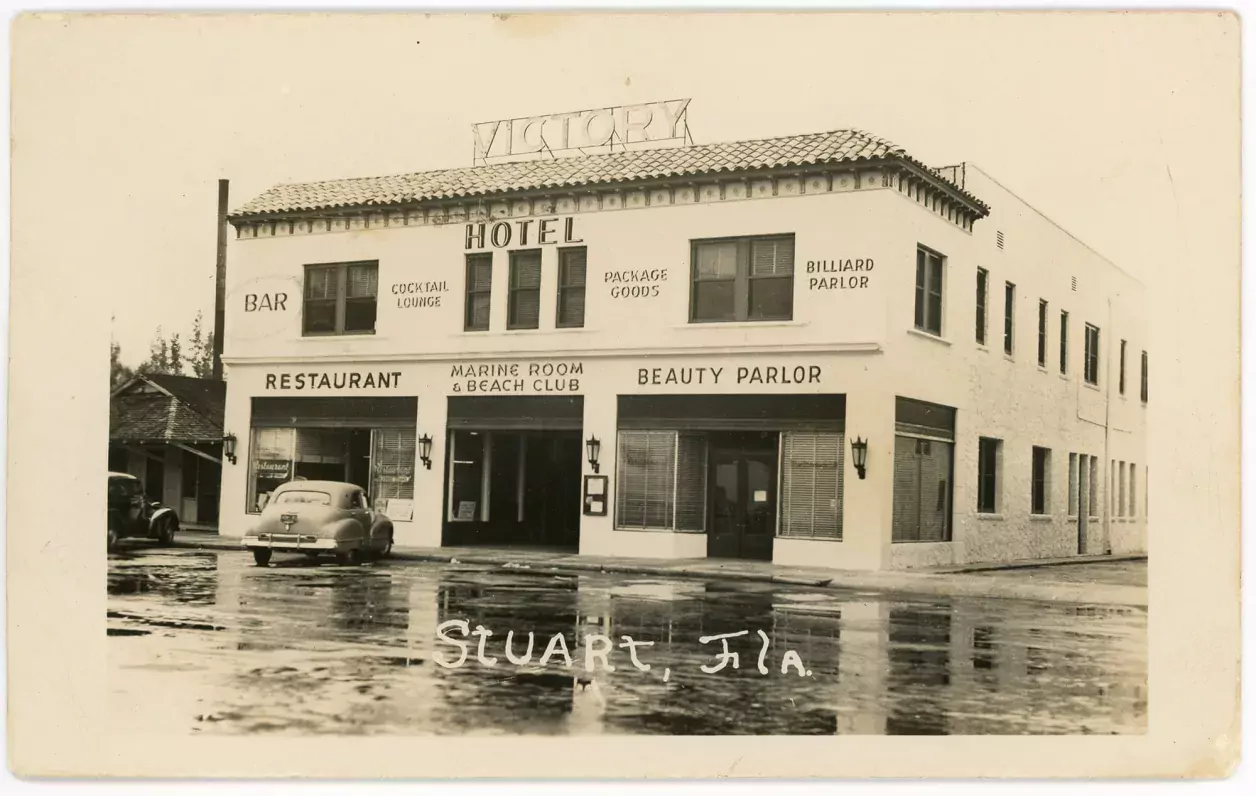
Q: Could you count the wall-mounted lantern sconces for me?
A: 4